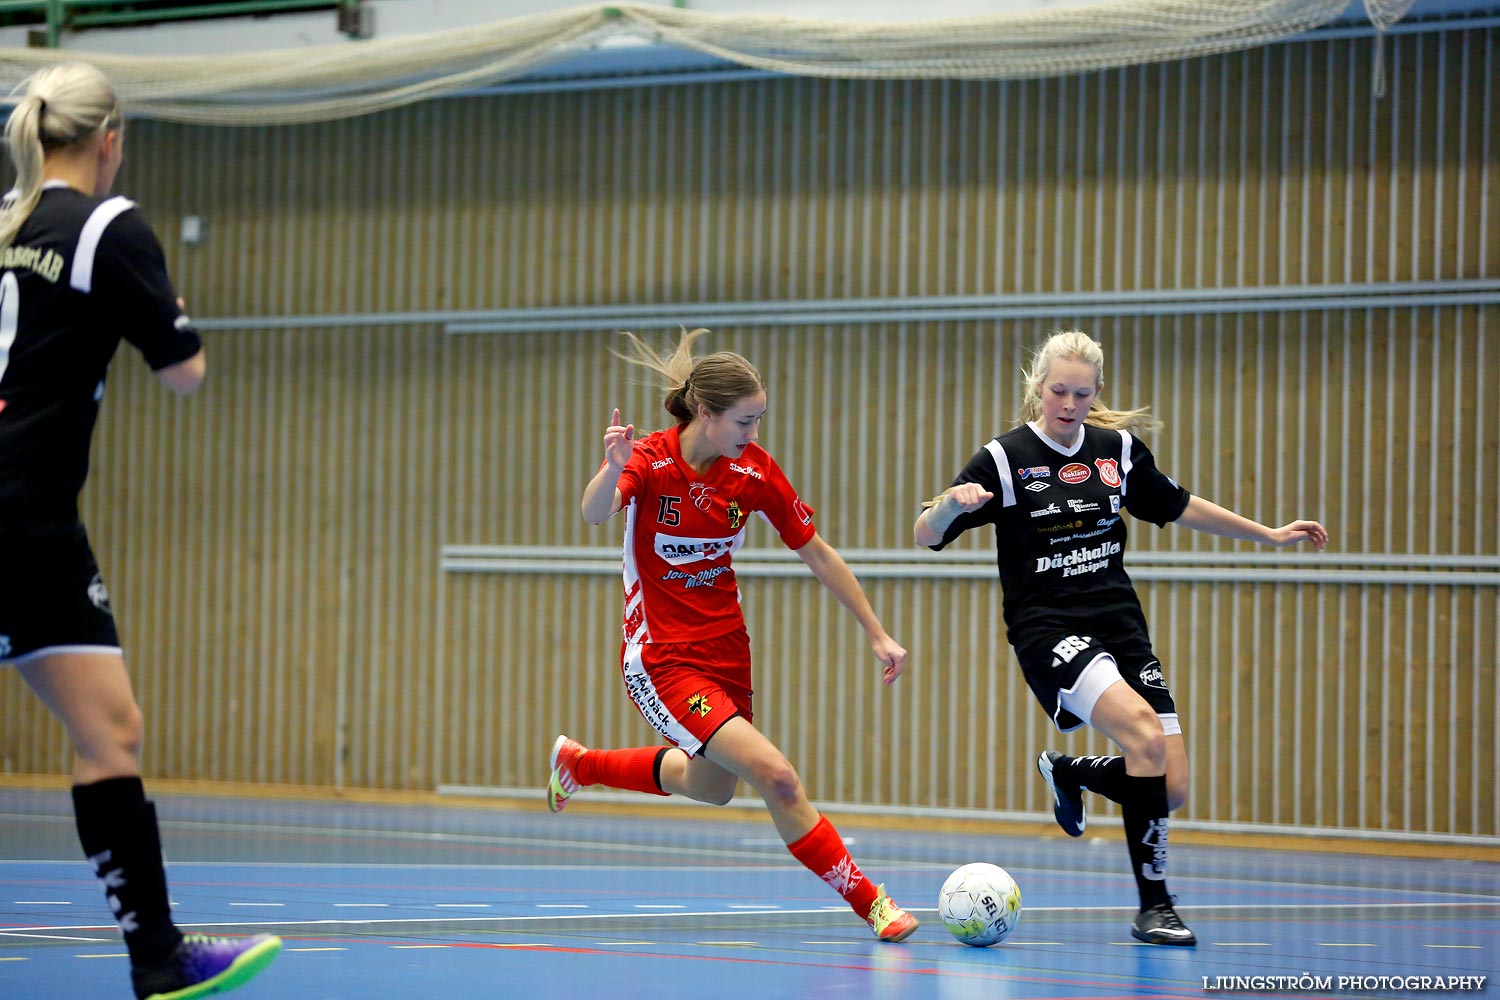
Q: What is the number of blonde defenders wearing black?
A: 2